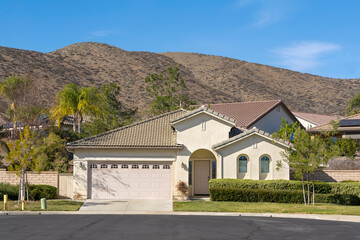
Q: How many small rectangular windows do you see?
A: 8